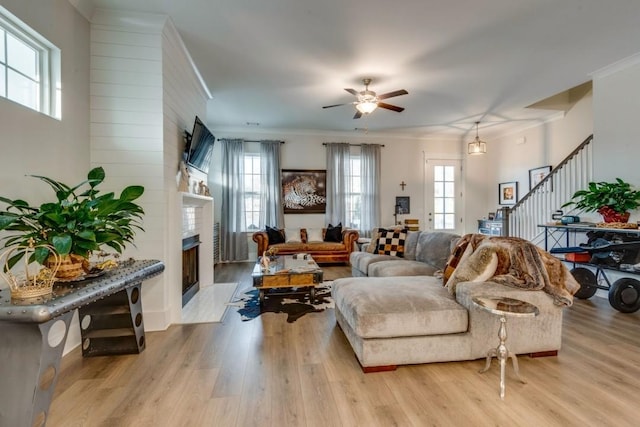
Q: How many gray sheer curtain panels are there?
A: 4